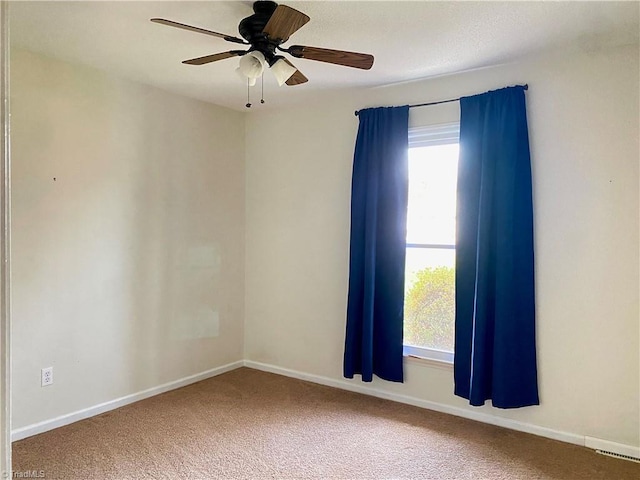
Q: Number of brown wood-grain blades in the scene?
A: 5